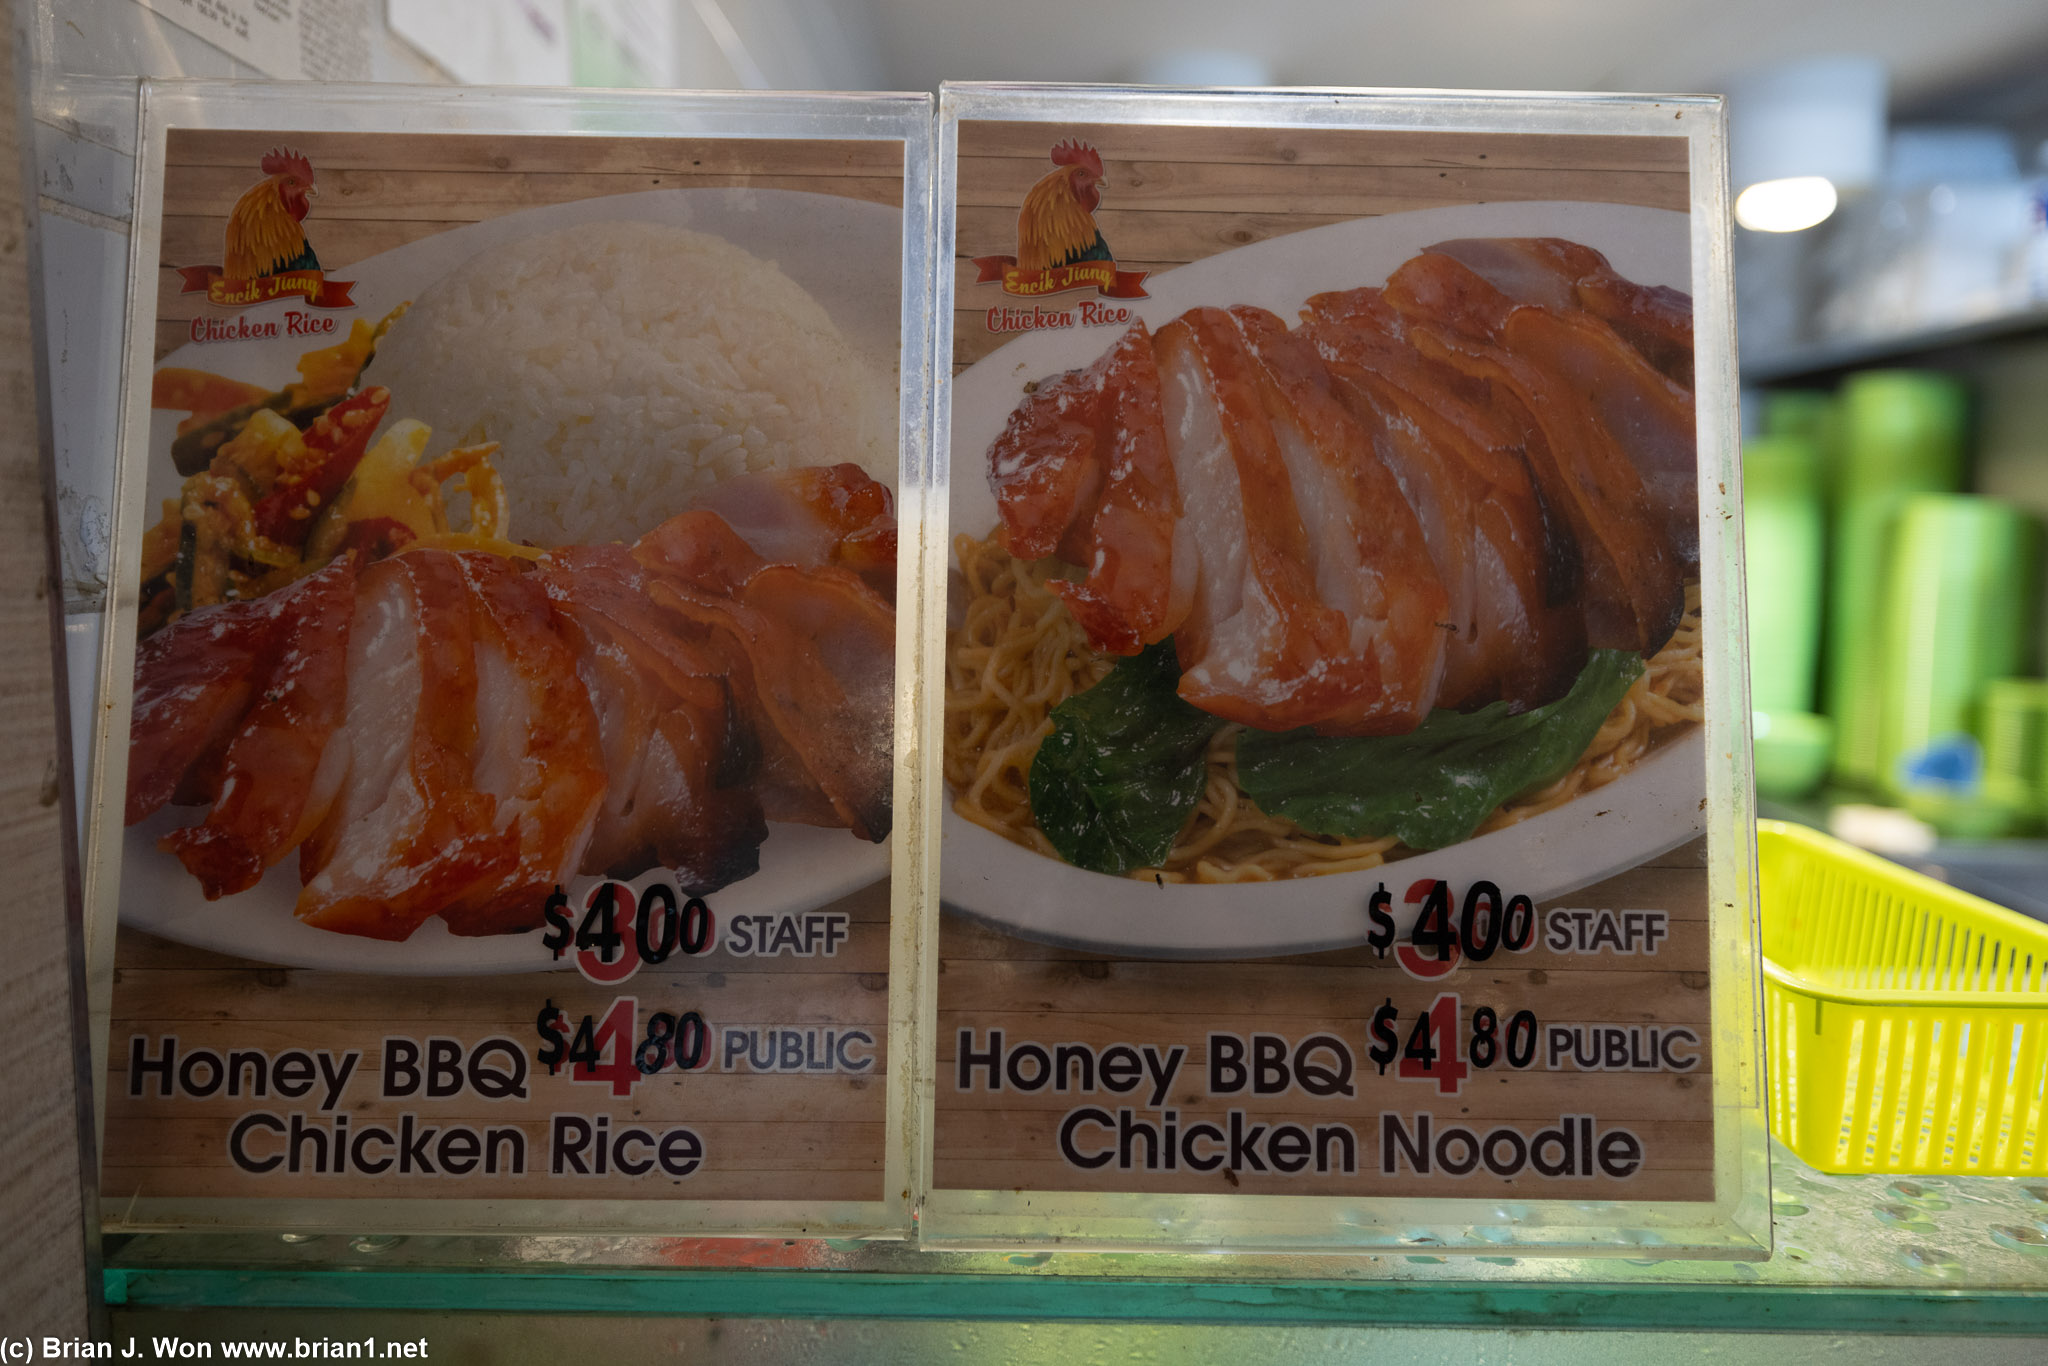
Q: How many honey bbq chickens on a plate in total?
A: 2